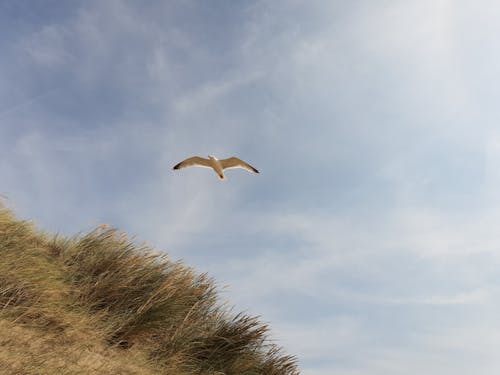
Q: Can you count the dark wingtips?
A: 2